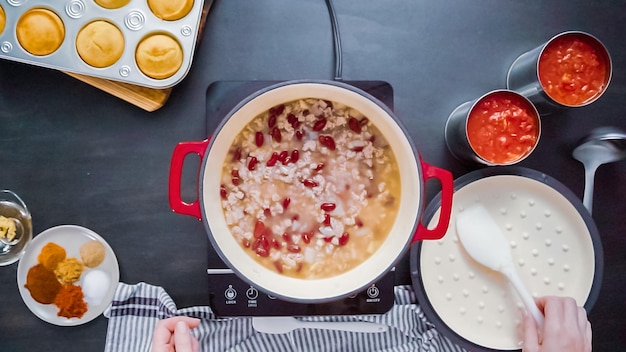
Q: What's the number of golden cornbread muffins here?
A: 6